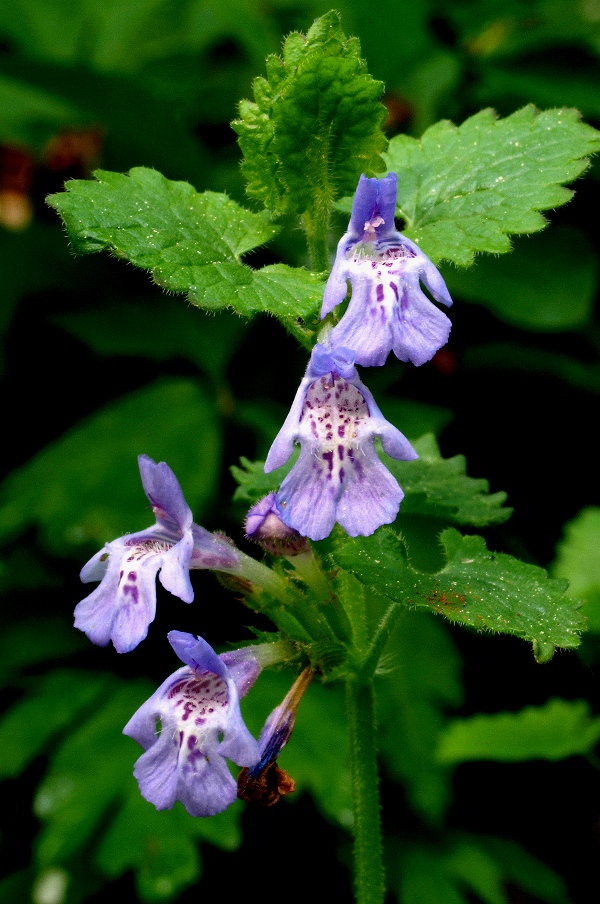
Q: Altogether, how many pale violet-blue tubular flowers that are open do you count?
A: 4